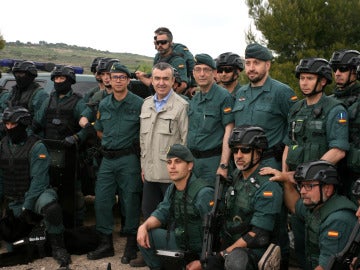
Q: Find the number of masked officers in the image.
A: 3